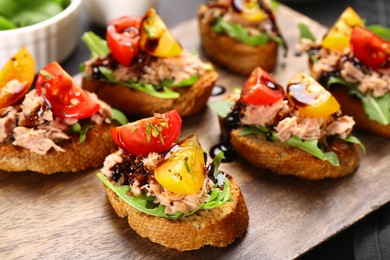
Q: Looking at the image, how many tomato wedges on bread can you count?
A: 11